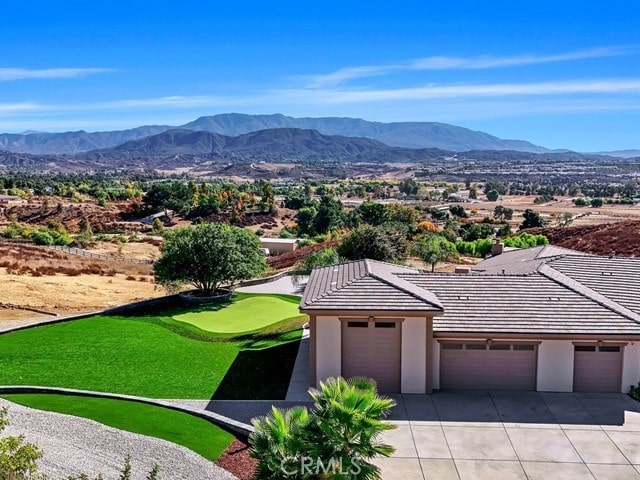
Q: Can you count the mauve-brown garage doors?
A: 3